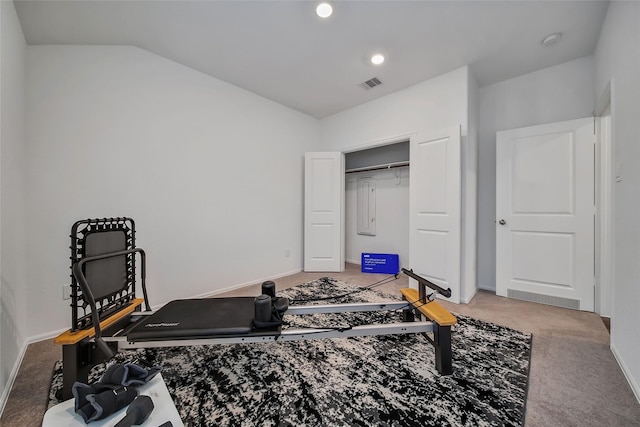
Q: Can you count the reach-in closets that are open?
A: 1